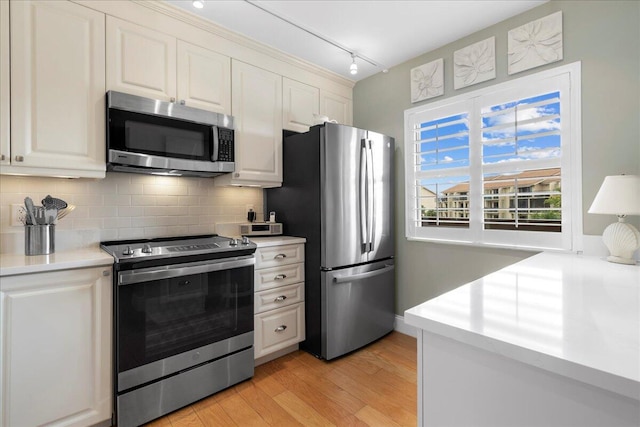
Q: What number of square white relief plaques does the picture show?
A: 3